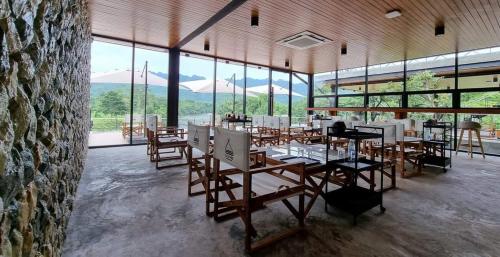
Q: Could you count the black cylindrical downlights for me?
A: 5